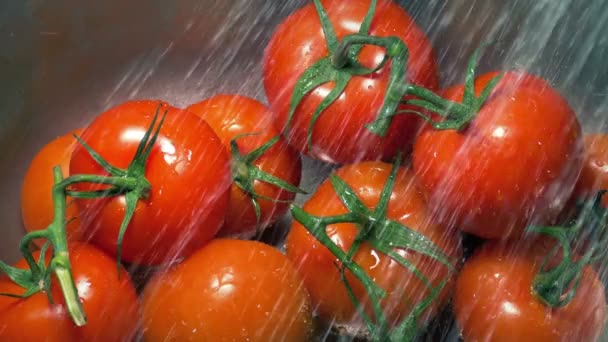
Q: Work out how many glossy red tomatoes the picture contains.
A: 10